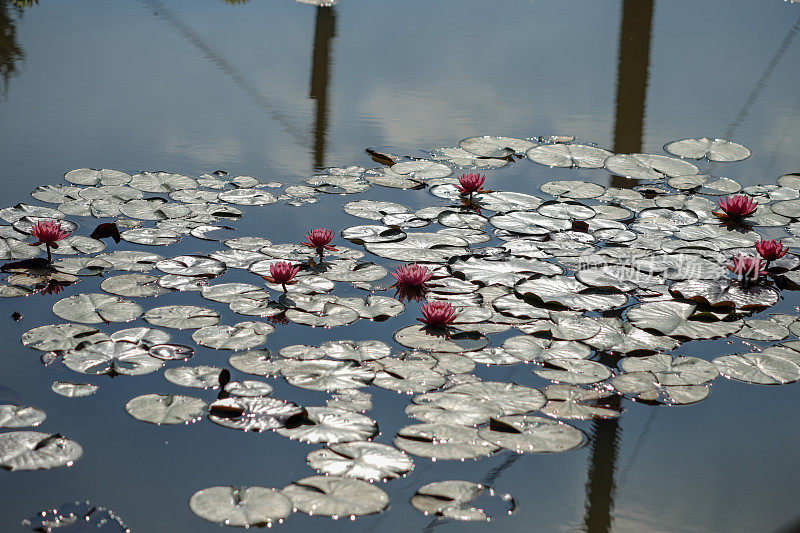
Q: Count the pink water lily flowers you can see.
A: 9